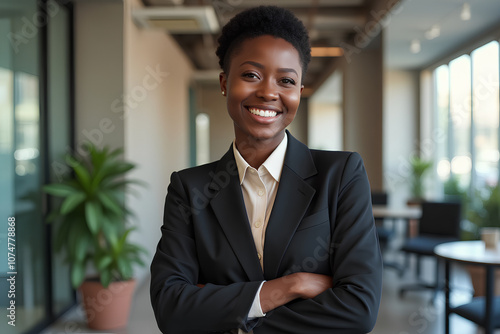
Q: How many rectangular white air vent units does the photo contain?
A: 1